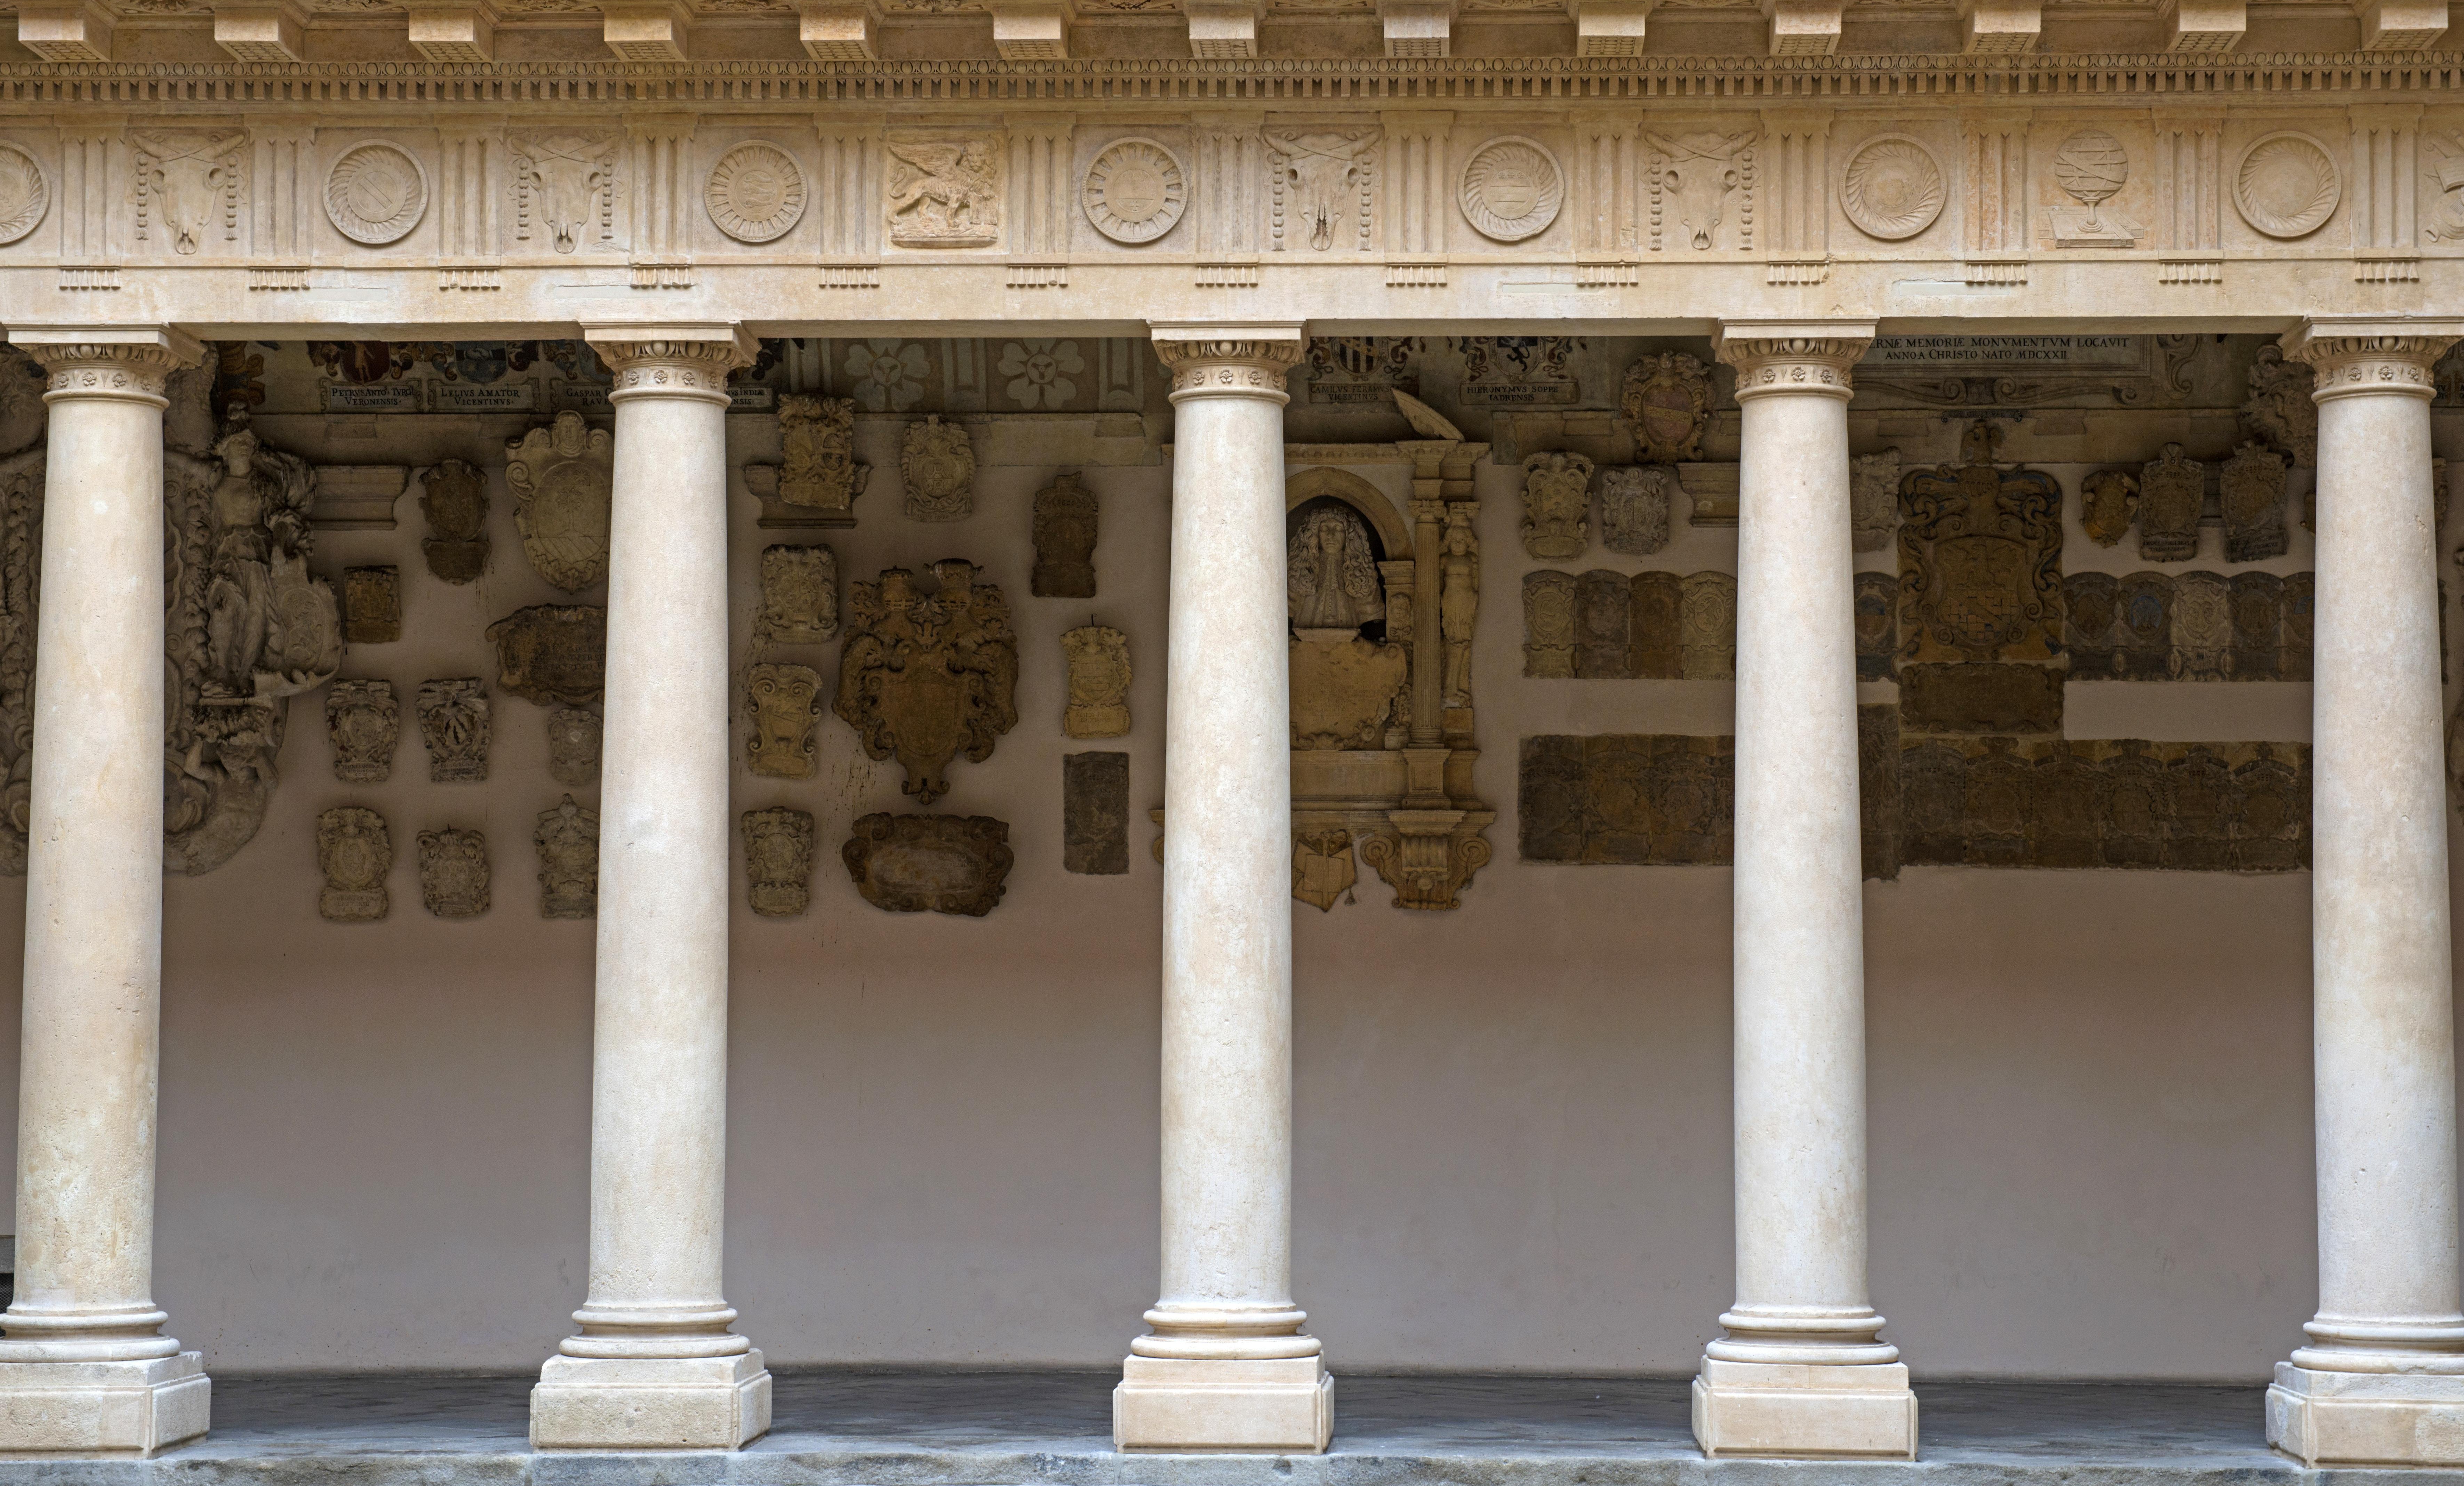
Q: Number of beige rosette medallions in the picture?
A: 7